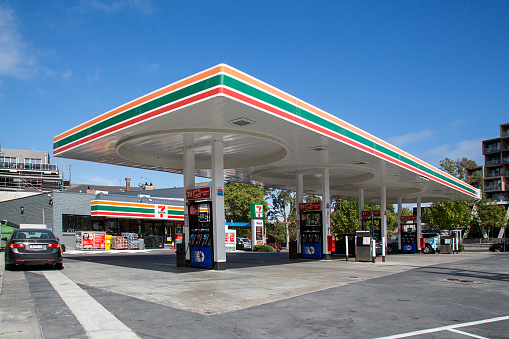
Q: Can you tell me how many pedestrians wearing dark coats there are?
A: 0